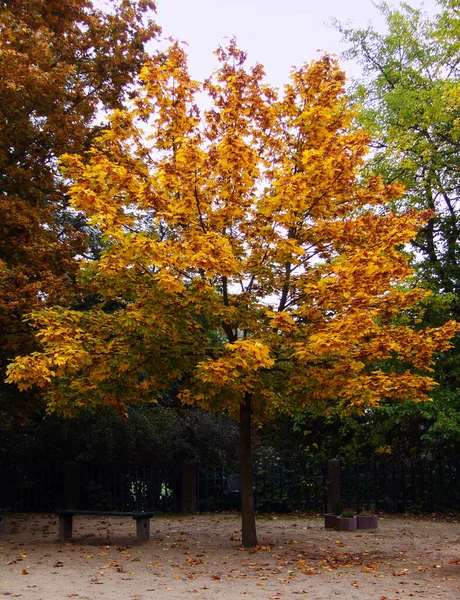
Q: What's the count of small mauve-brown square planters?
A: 3